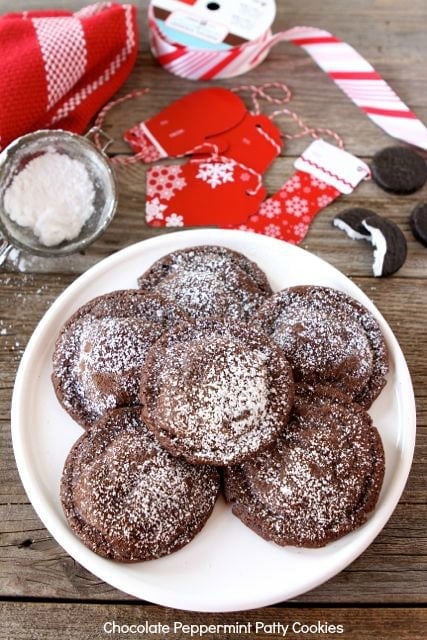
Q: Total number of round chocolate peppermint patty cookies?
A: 6